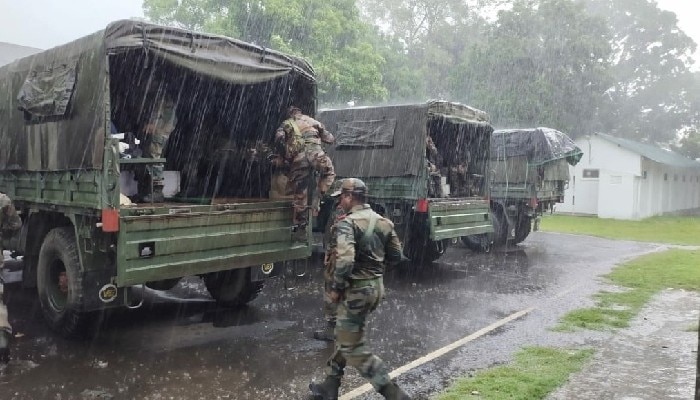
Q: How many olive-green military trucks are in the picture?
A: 3